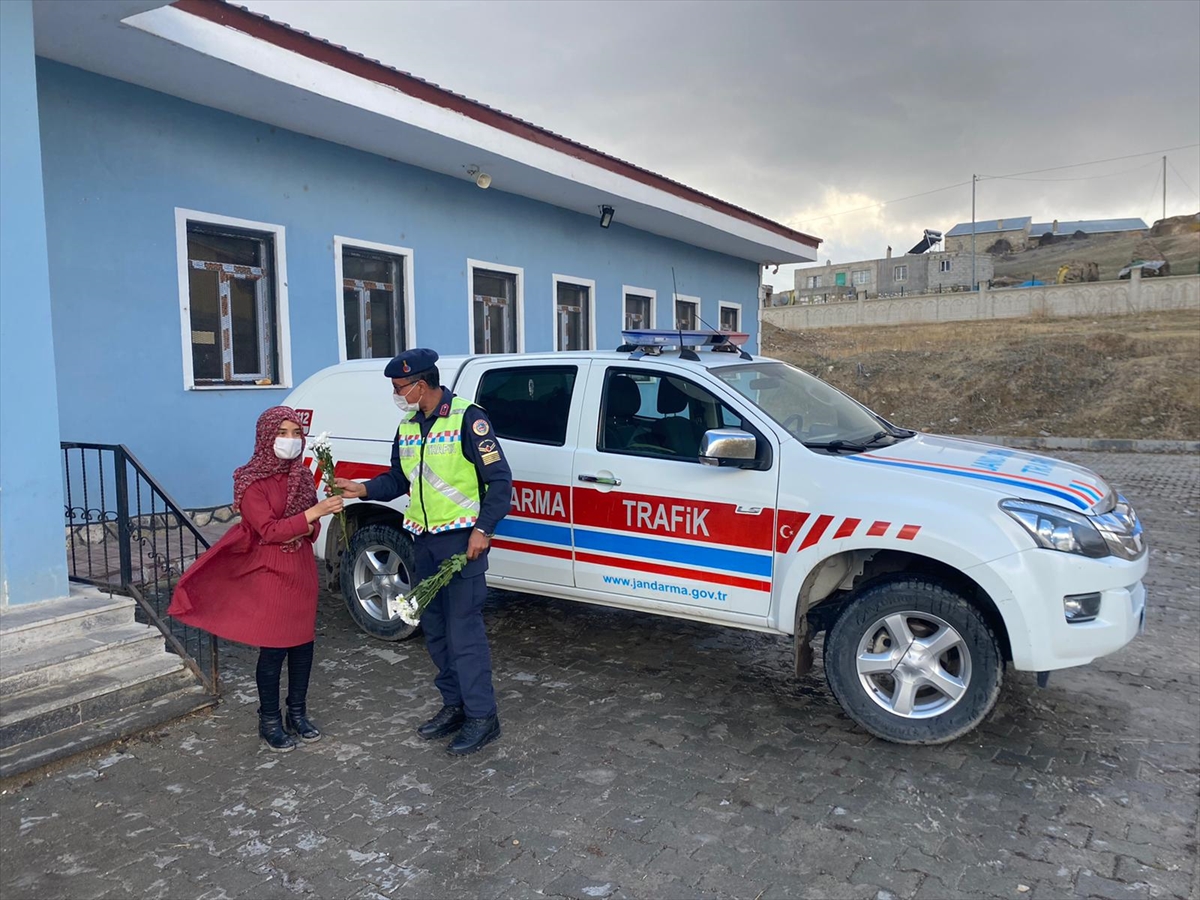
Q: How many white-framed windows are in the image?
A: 7